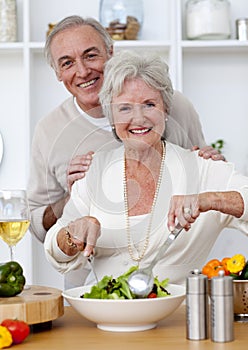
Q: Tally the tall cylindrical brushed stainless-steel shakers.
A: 2